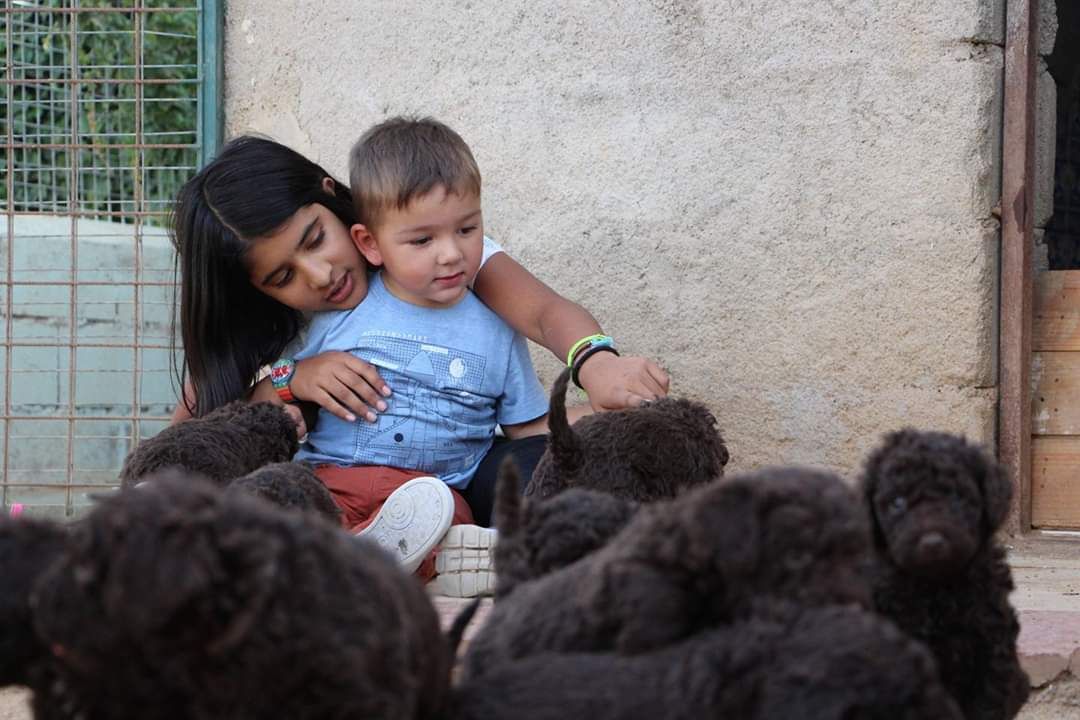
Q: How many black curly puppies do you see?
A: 9